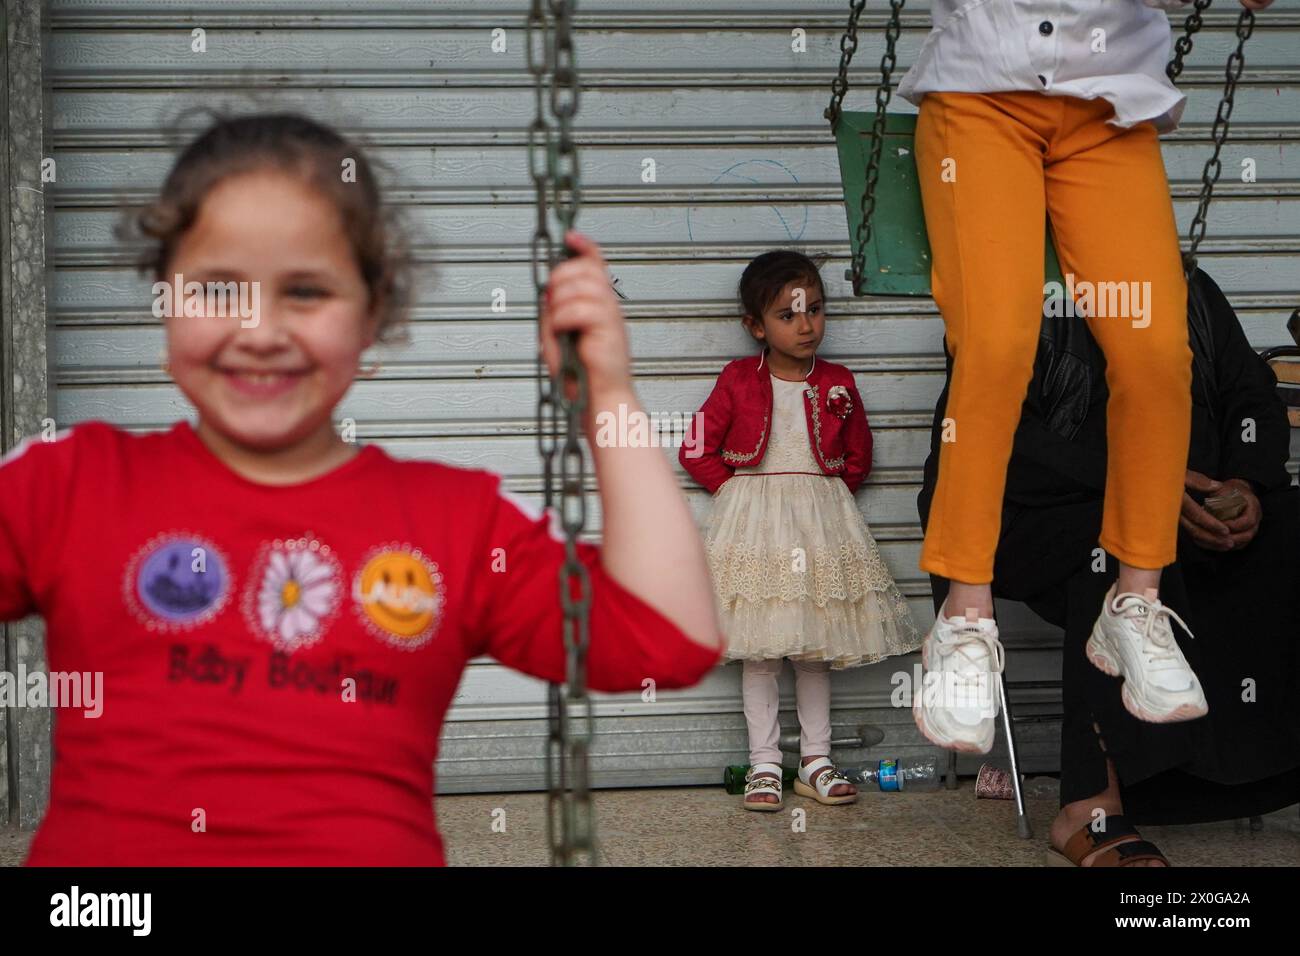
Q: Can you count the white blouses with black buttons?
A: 1